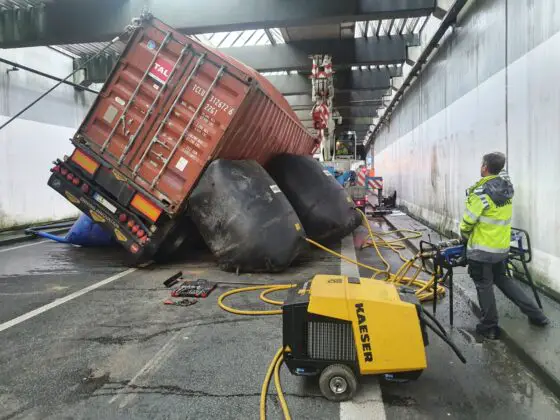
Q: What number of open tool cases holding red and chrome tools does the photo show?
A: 1